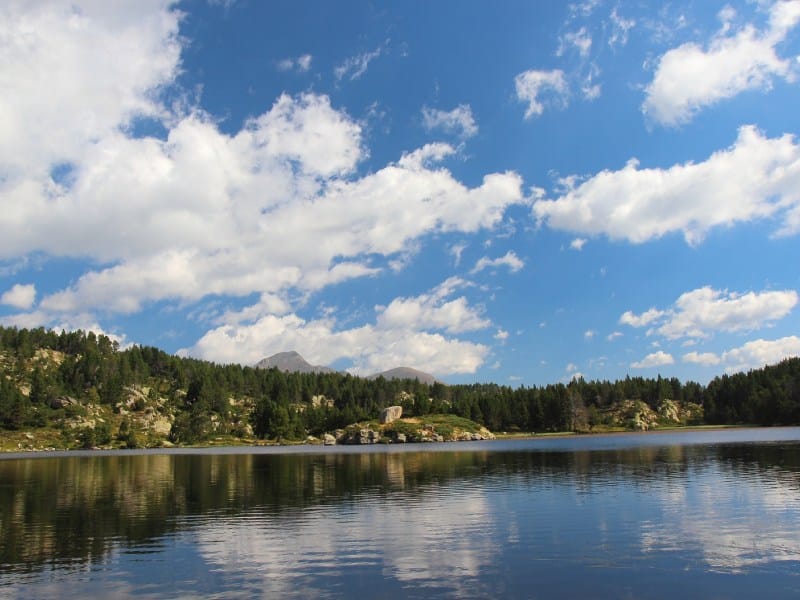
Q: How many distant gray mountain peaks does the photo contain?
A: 2